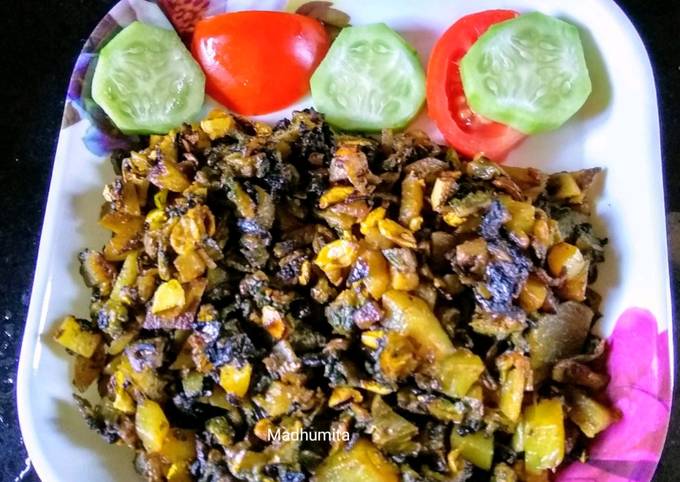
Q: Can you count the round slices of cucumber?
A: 3